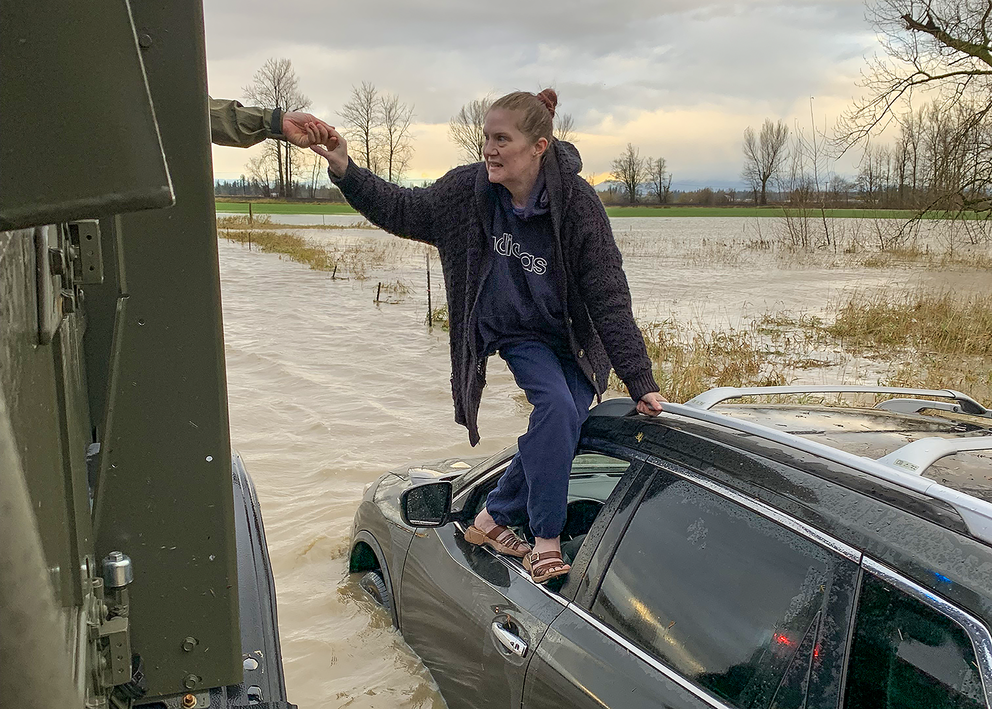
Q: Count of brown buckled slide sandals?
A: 2